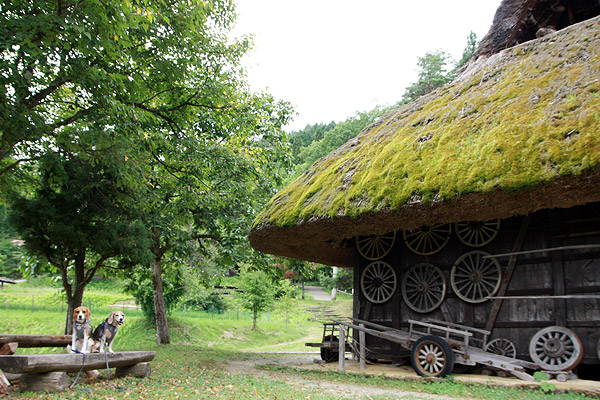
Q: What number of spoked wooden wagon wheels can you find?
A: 9